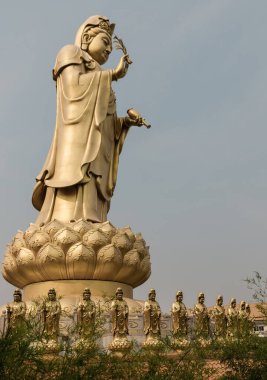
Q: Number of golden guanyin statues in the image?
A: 12